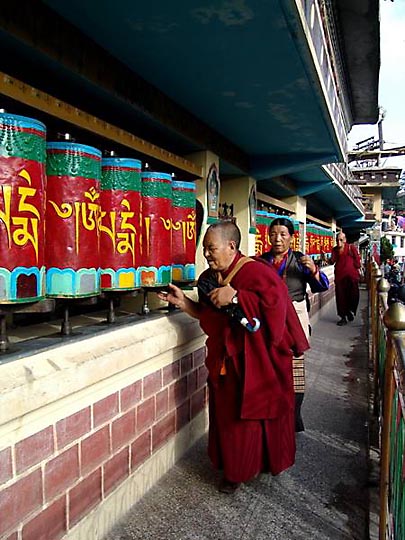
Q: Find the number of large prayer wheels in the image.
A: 5